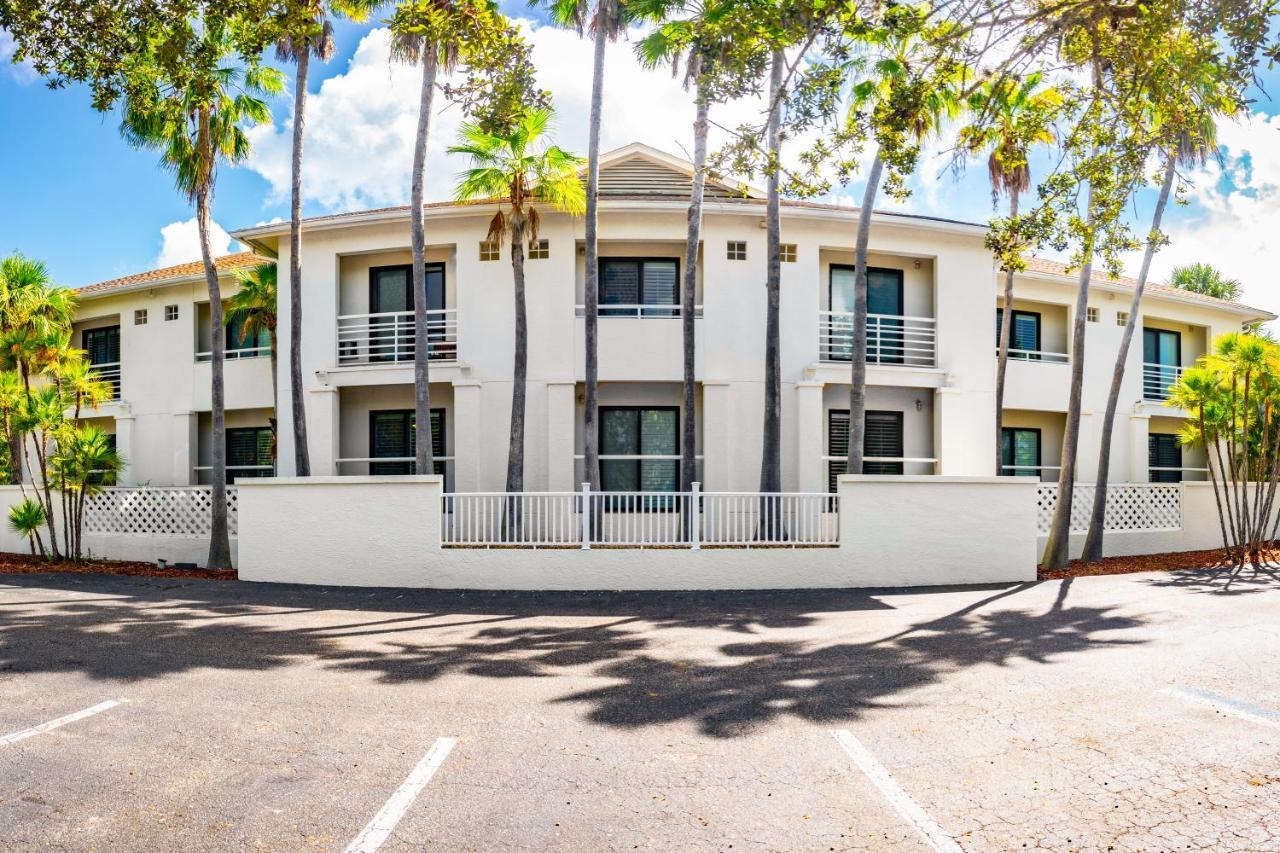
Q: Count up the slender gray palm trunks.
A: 11